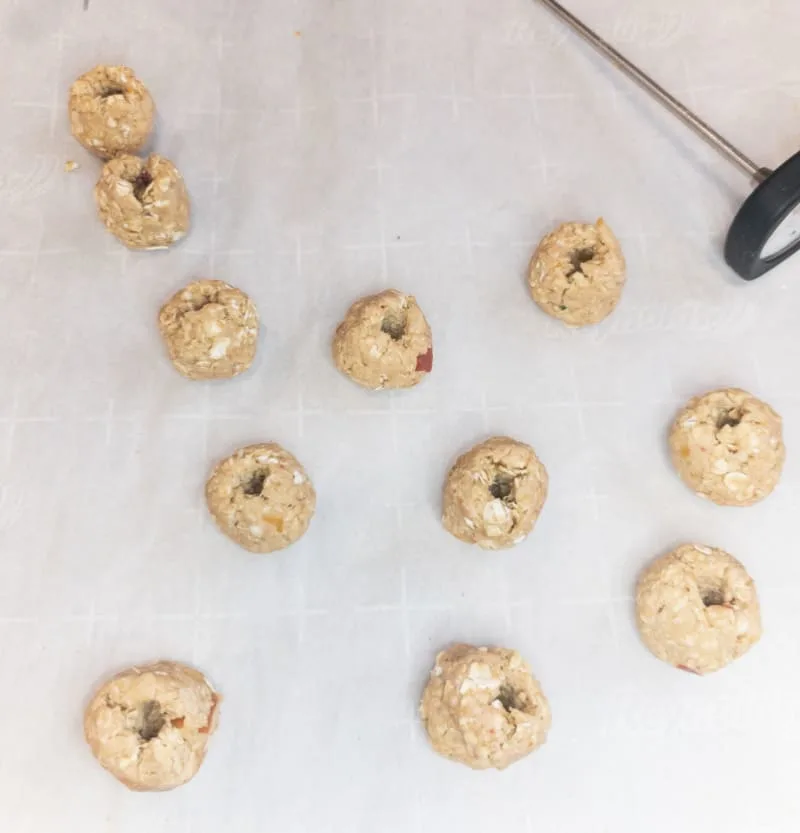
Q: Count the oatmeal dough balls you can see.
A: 11